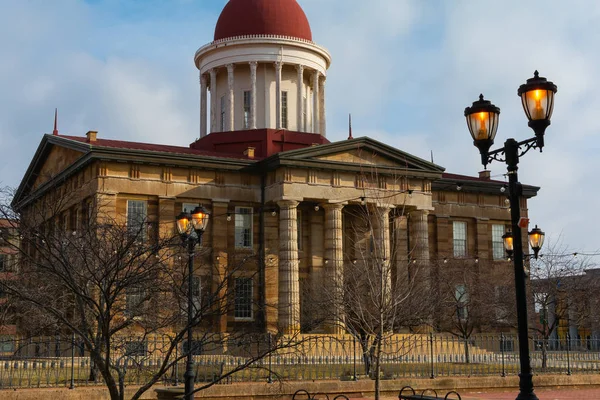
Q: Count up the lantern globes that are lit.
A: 6